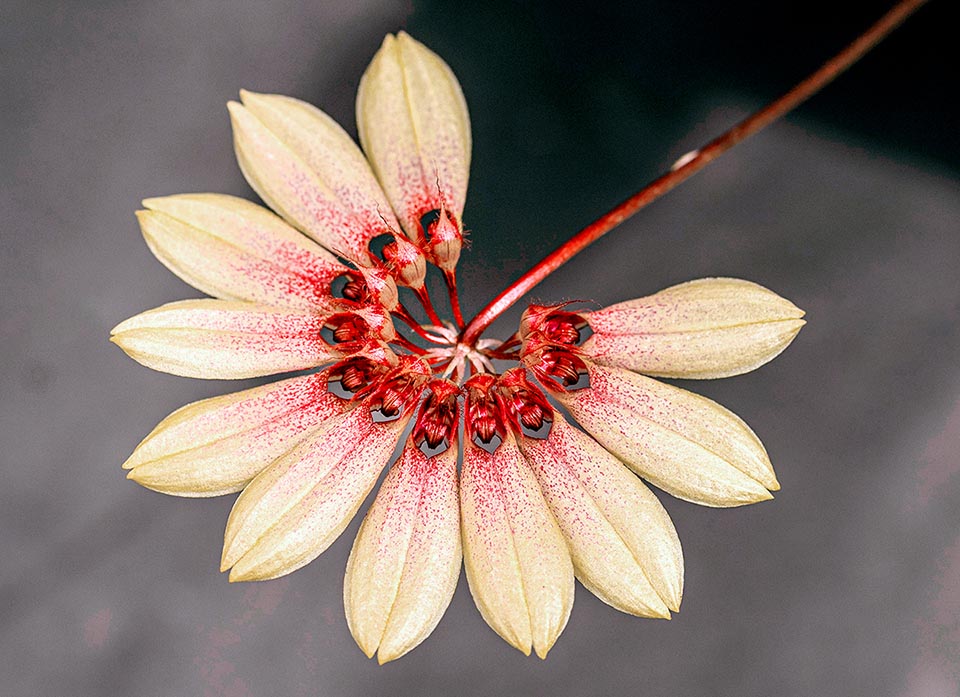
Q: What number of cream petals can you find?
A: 11